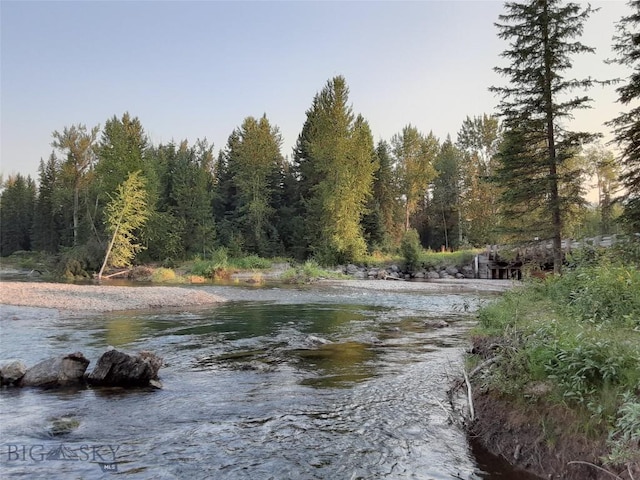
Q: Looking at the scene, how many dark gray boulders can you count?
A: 3